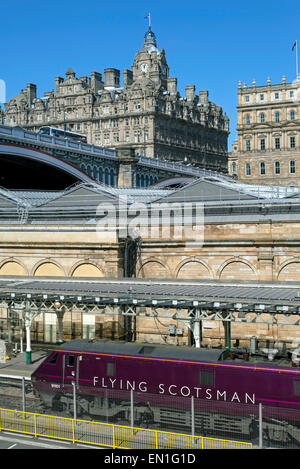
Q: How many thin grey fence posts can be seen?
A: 5